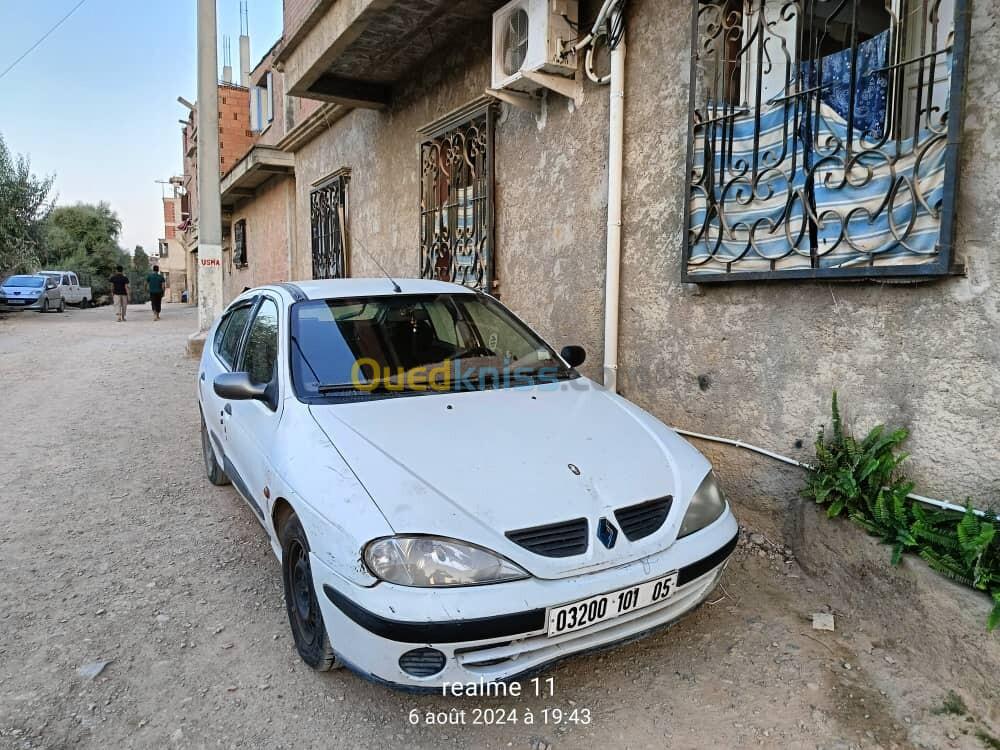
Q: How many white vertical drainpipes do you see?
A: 1